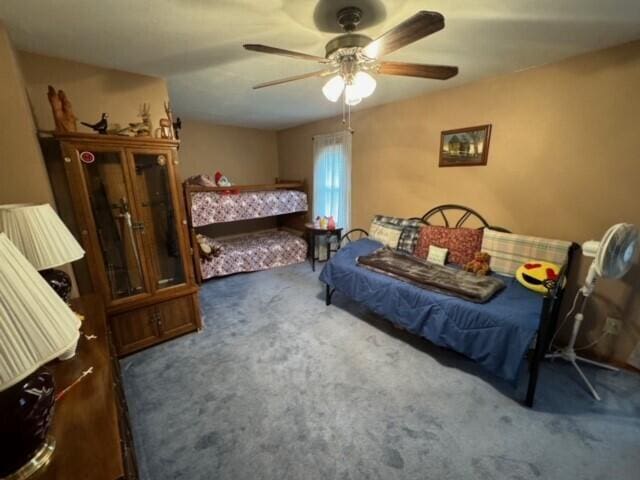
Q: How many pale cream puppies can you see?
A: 0